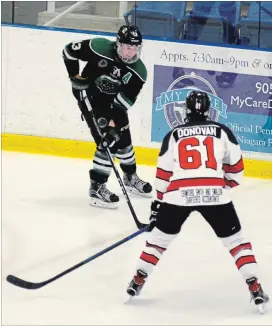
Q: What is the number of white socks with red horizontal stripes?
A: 2